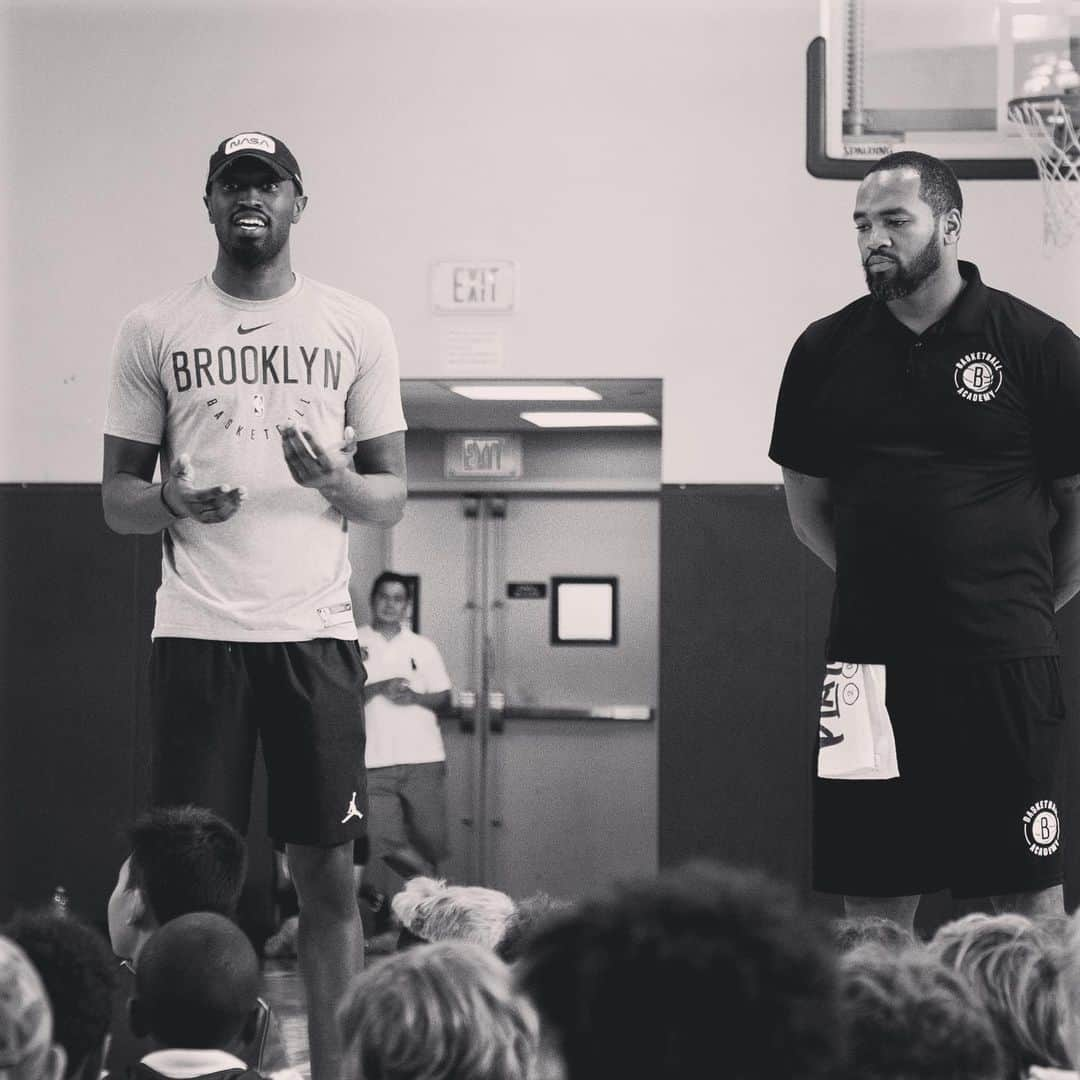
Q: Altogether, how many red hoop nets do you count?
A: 0